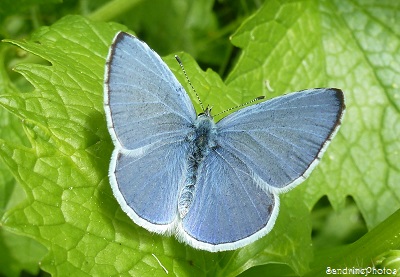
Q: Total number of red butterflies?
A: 0